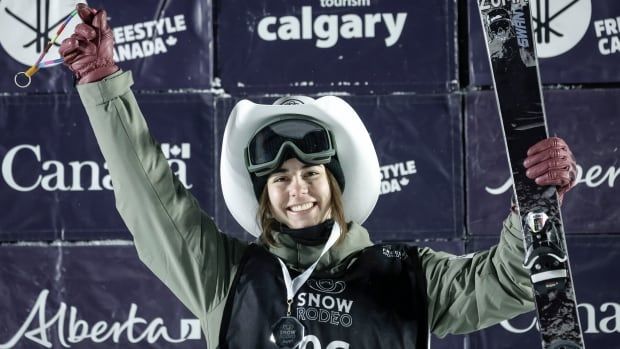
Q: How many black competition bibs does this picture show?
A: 1